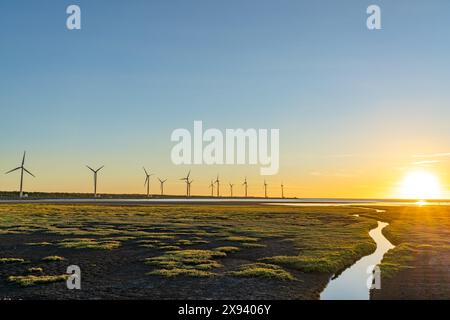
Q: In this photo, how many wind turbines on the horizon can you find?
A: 12